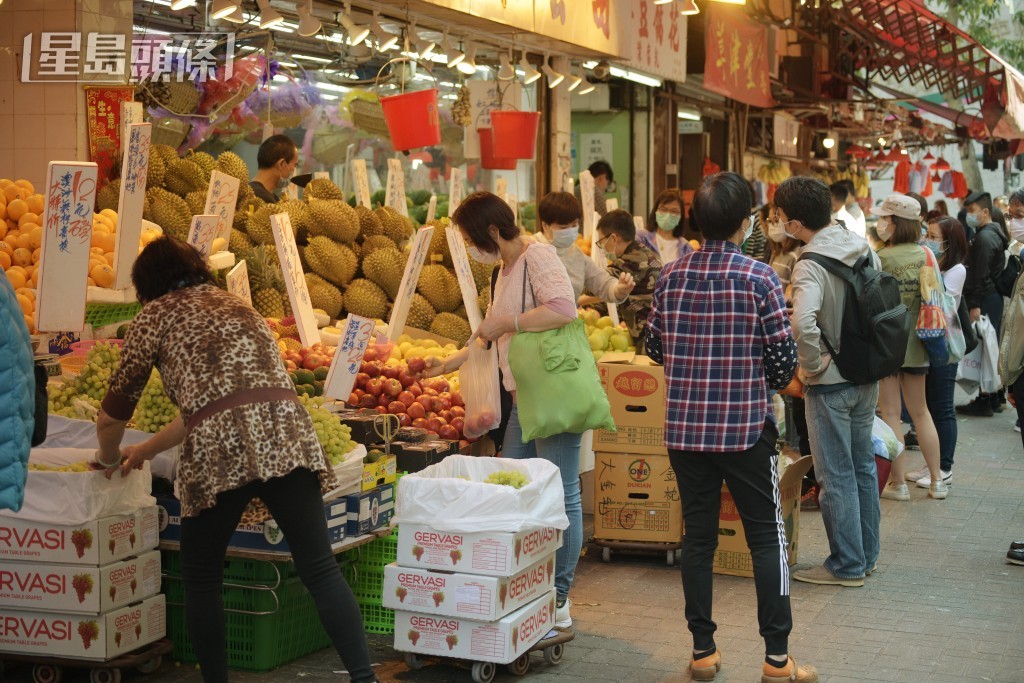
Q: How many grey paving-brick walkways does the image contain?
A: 1